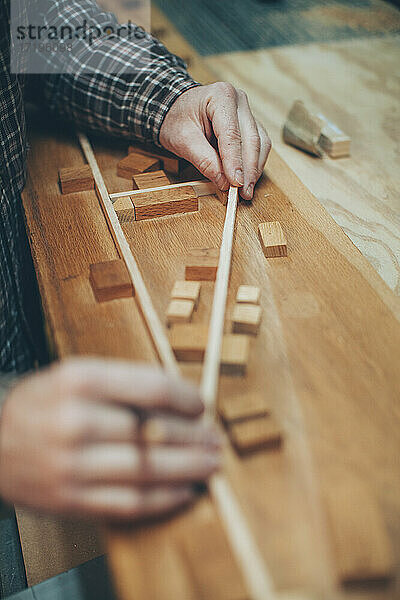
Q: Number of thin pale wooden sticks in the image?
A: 3